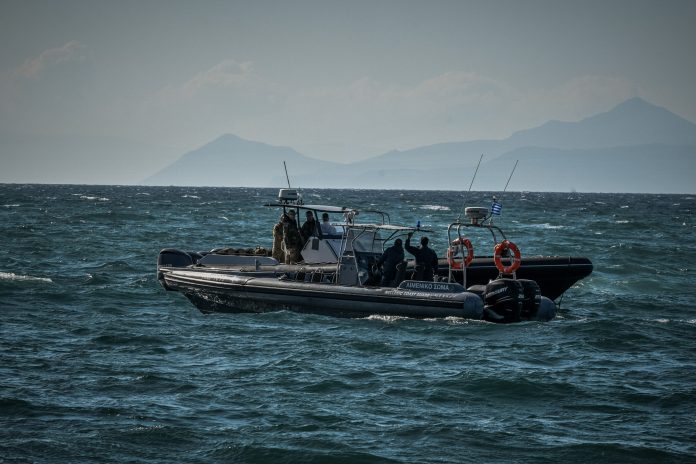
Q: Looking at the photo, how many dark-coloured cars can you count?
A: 0